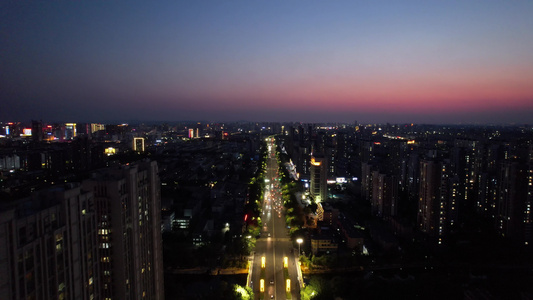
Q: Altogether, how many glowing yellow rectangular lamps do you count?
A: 4